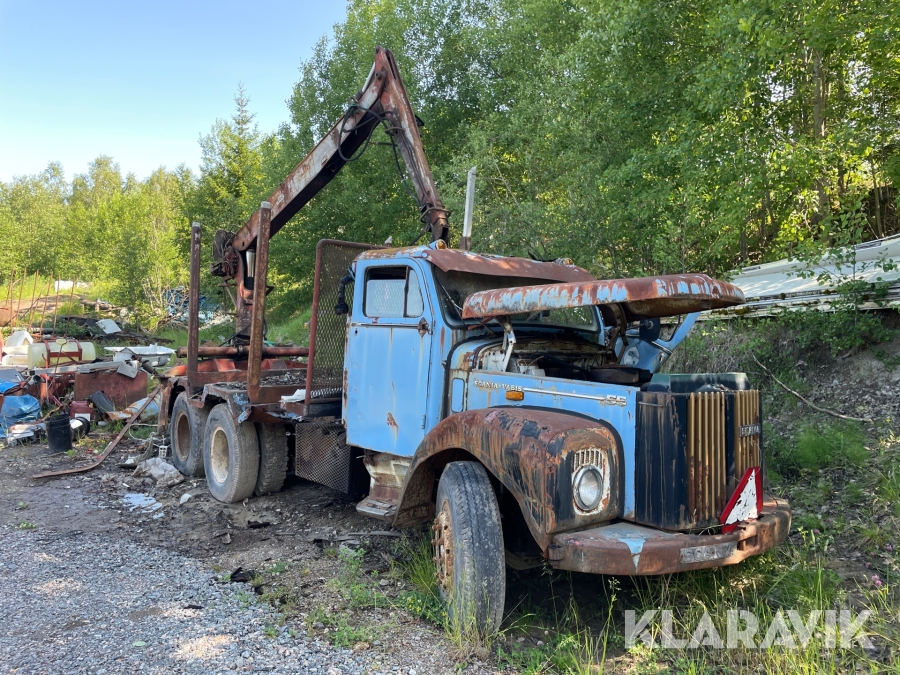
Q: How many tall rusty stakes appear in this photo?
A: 2